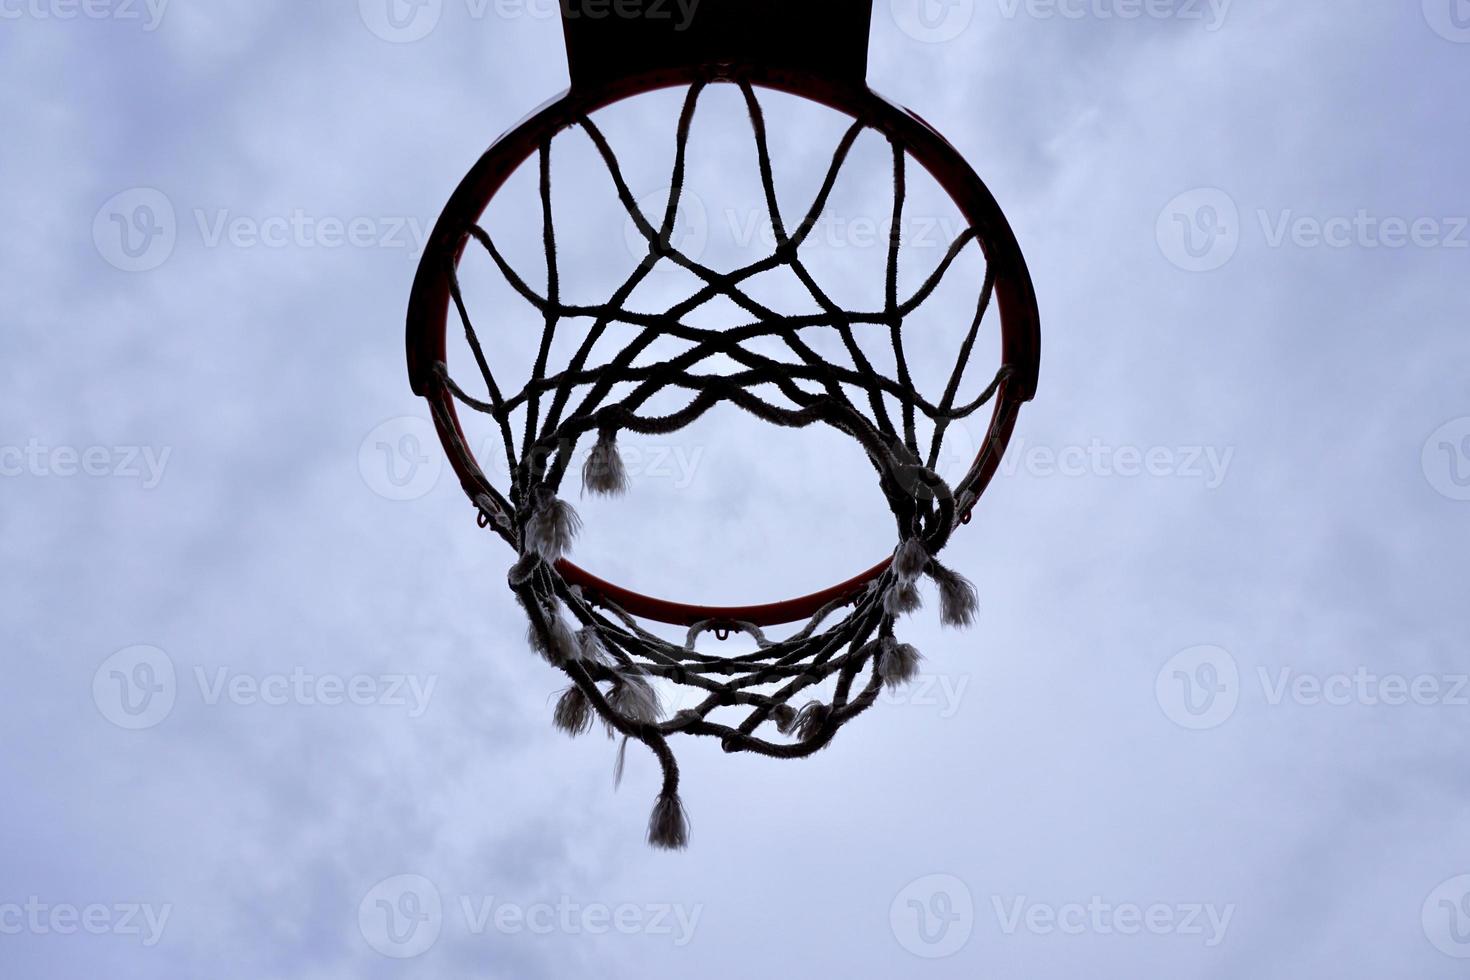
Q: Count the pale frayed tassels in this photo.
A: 13